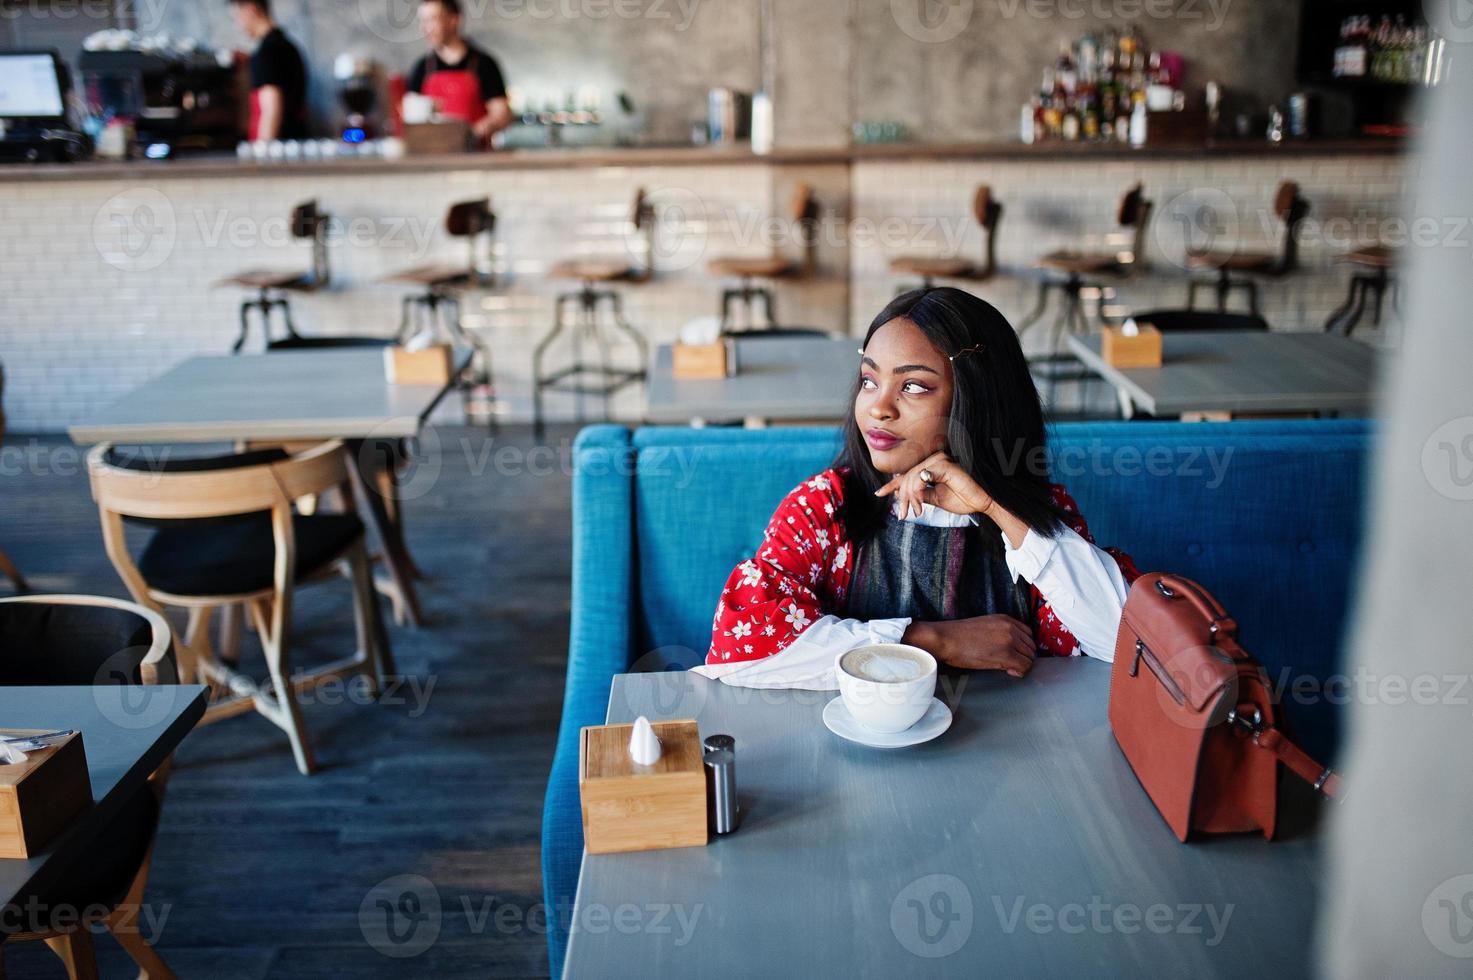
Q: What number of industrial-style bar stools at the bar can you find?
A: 8